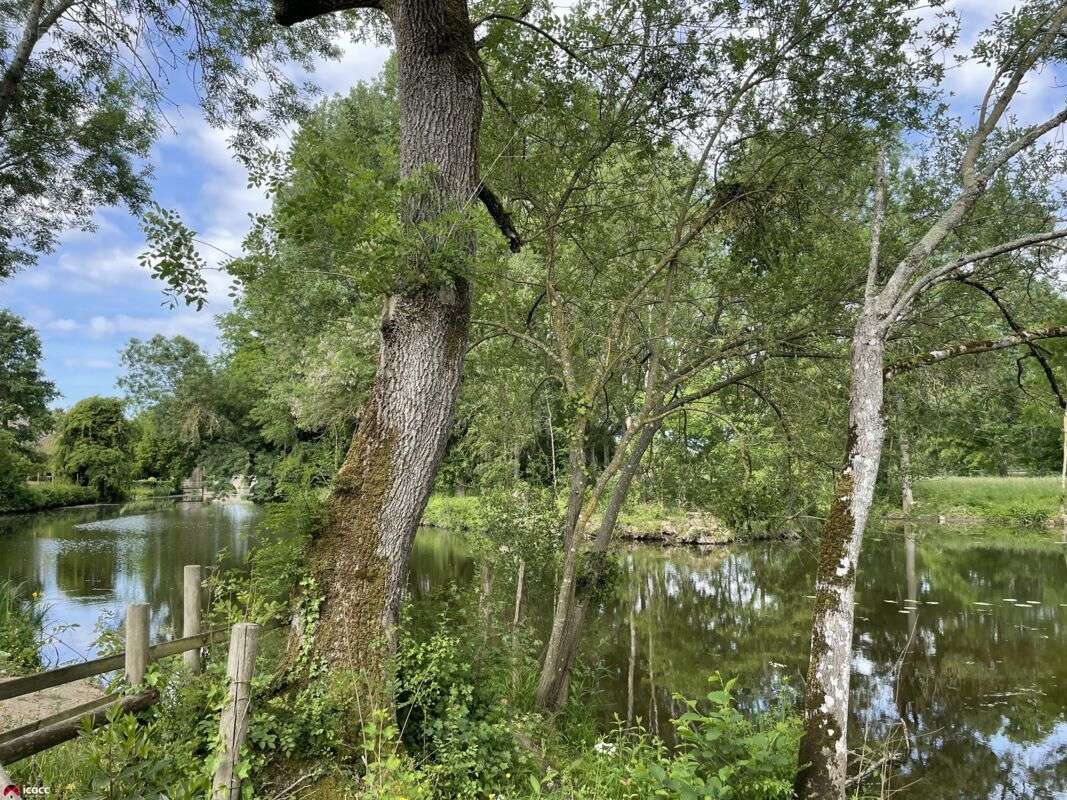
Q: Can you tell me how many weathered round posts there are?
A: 3